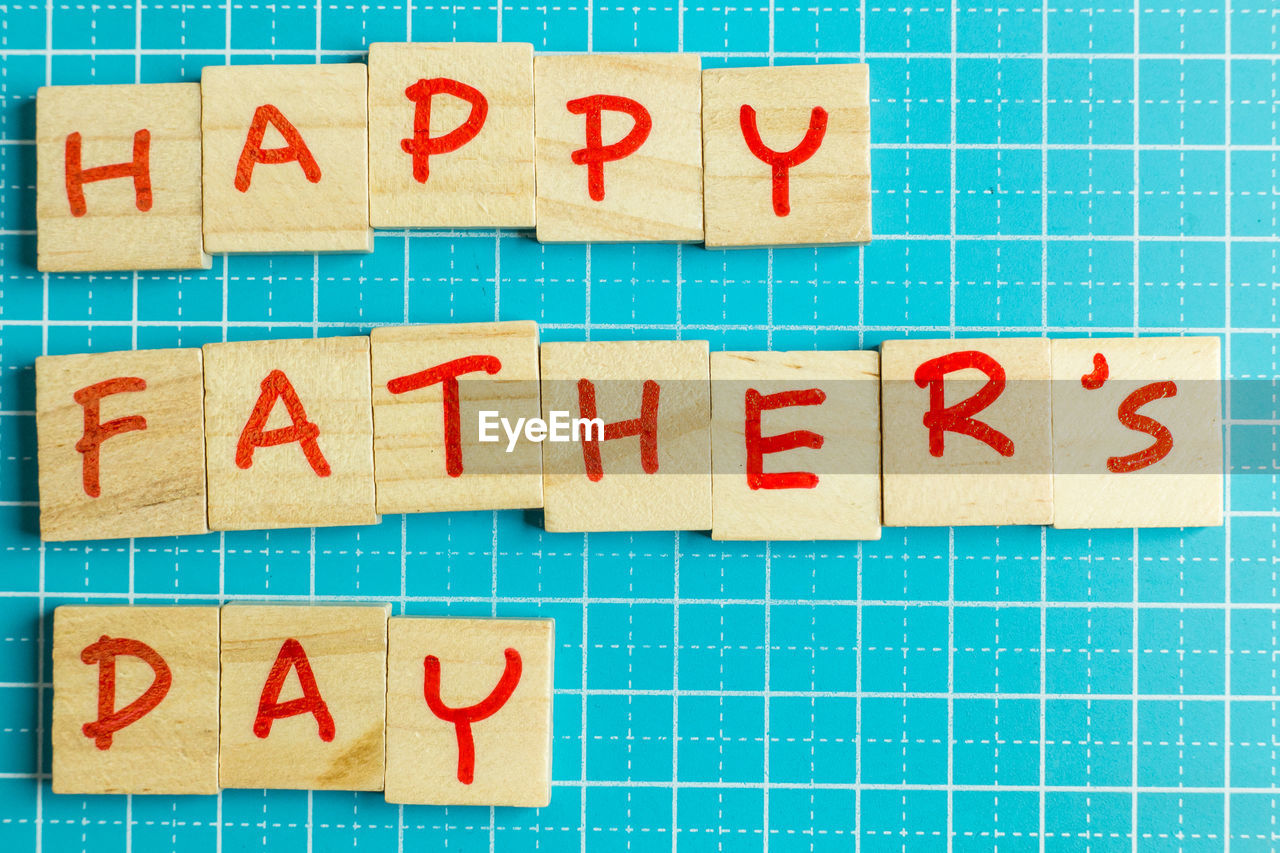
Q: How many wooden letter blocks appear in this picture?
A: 15